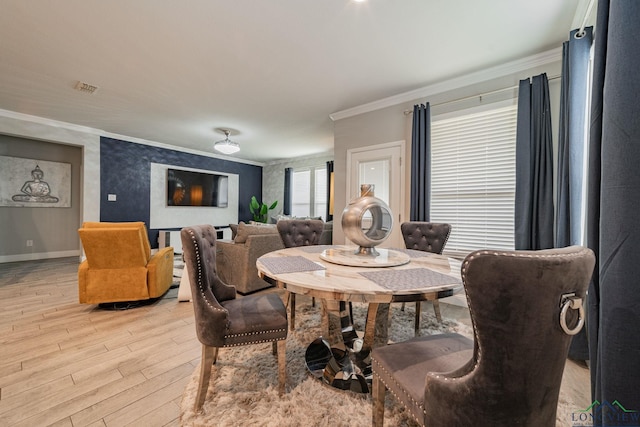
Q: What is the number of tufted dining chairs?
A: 4